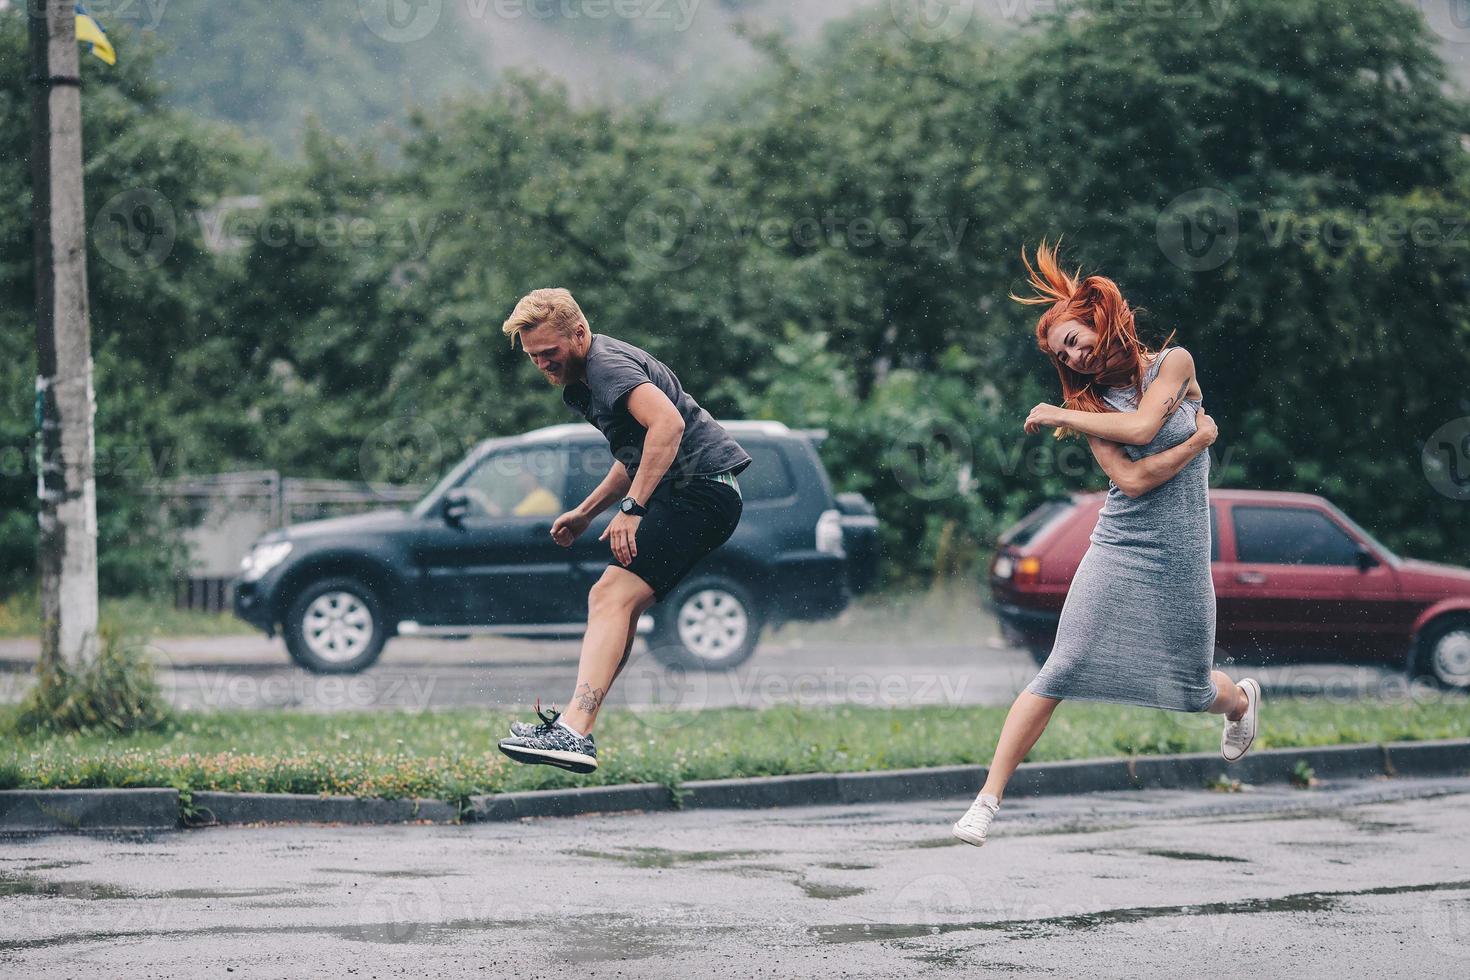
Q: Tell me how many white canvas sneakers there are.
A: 2